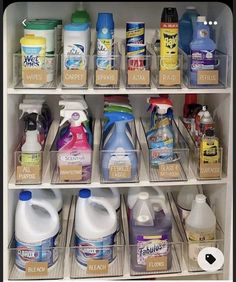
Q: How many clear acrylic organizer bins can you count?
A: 15